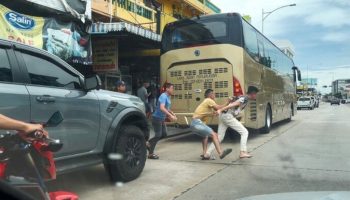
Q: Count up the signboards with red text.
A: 2